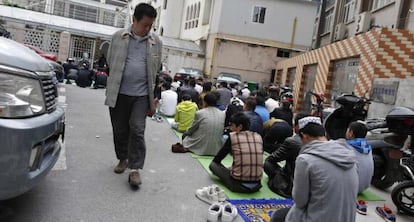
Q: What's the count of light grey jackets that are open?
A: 1